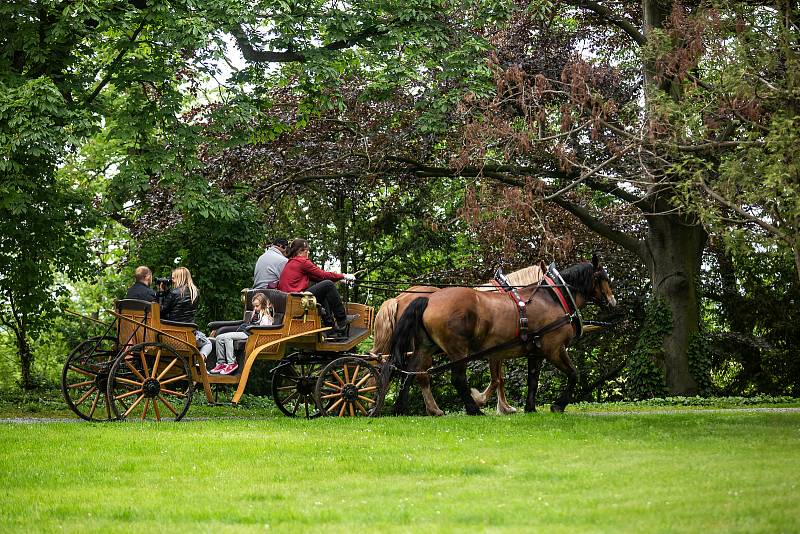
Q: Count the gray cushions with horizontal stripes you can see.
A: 0